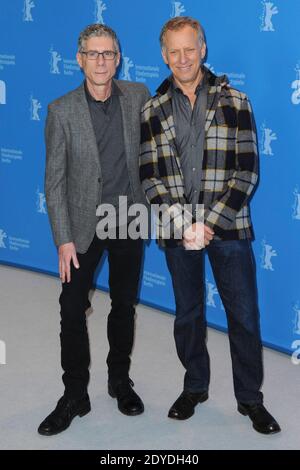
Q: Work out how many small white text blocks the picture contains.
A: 7